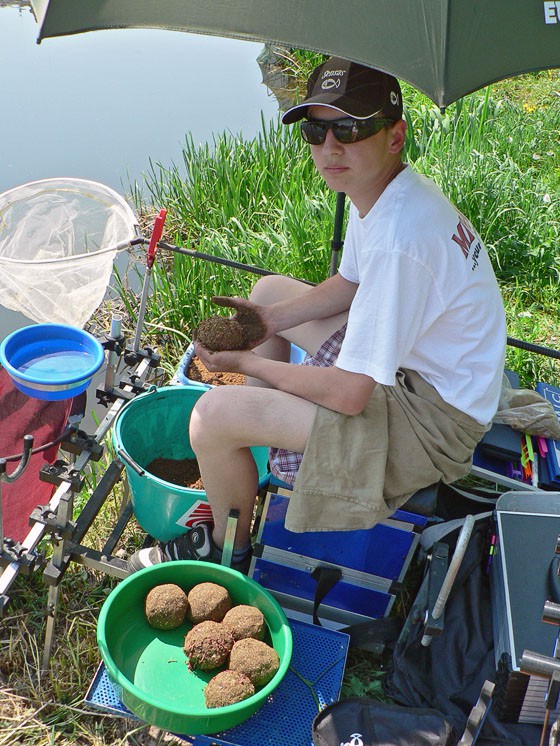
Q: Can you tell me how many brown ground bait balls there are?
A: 7